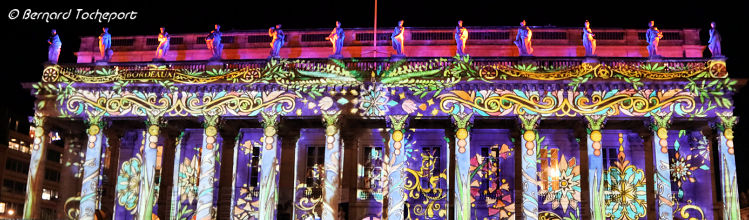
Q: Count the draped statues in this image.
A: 12